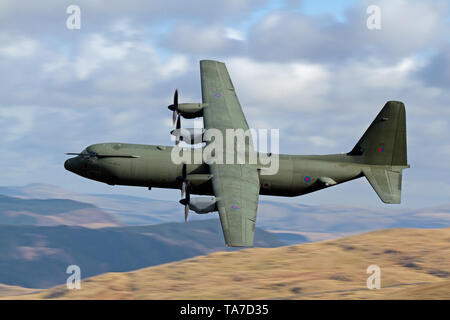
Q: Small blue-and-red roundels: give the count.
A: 3